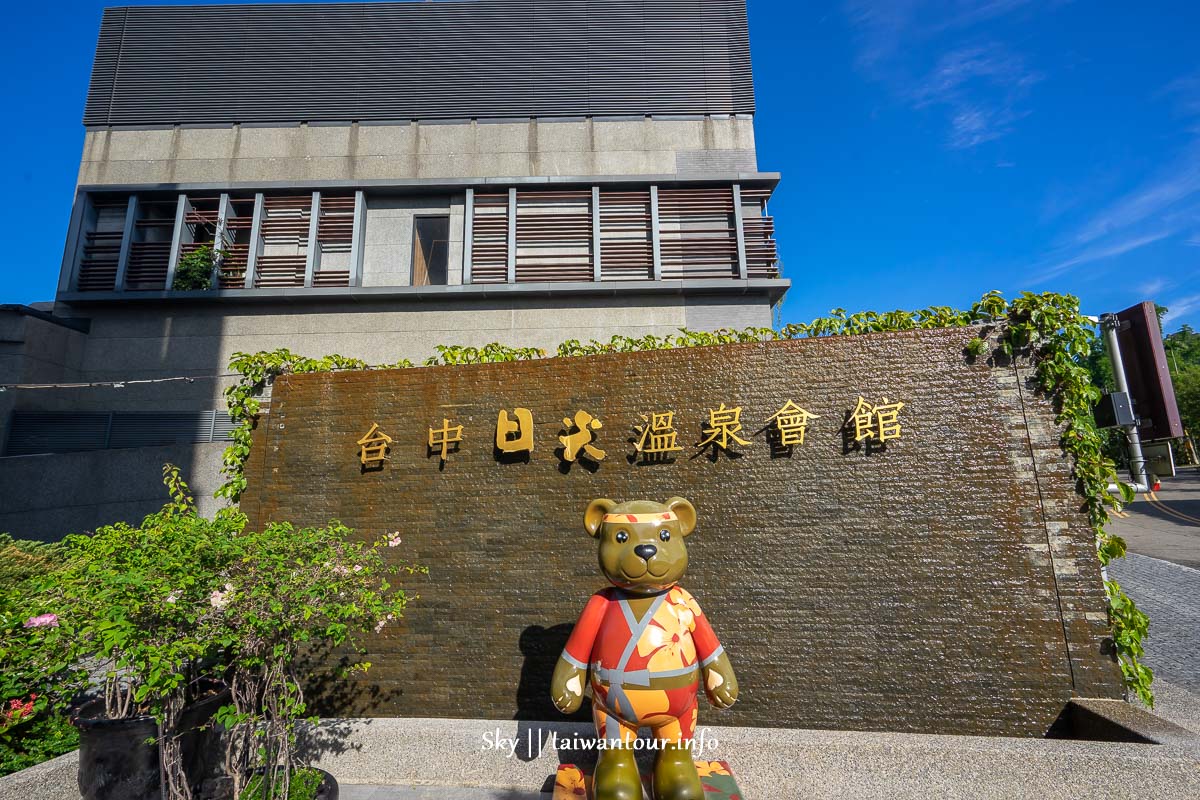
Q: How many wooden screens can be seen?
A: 11